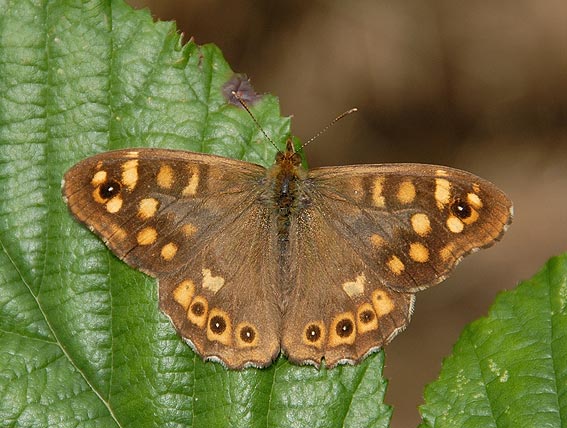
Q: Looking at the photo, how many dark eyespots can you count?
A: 8